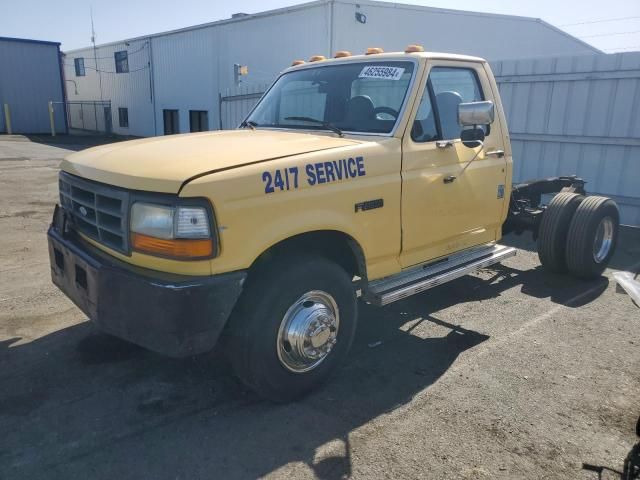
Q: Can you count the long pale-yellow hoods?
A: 1